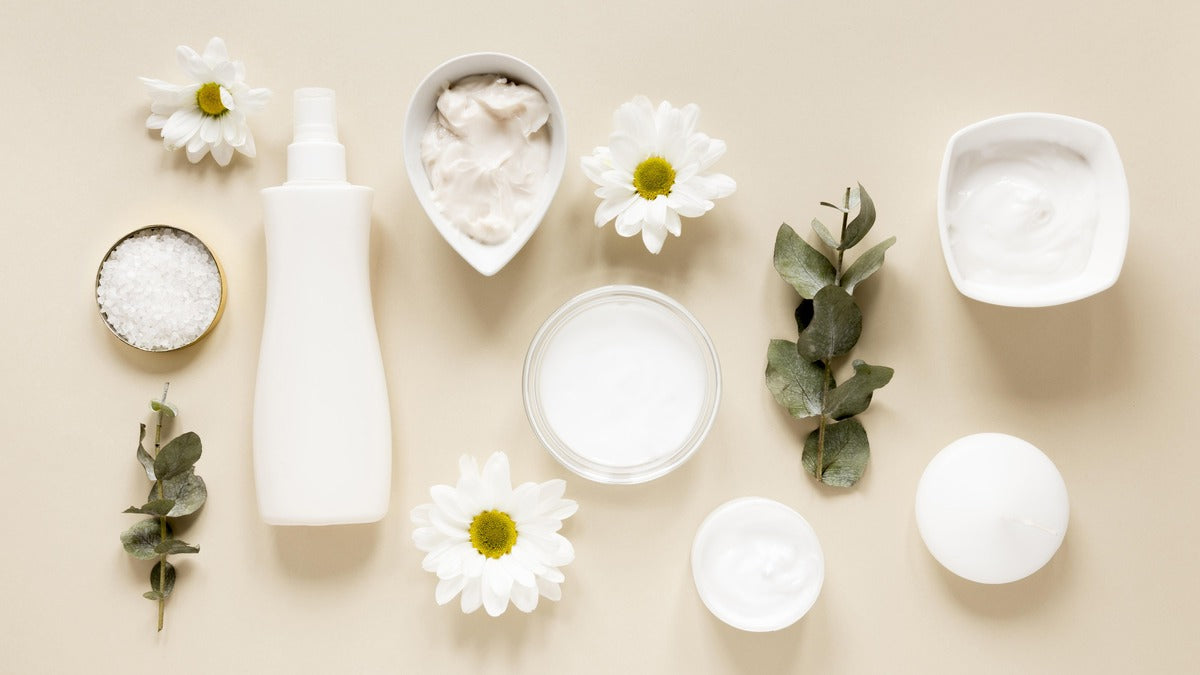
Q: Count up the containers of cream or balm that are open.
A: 4